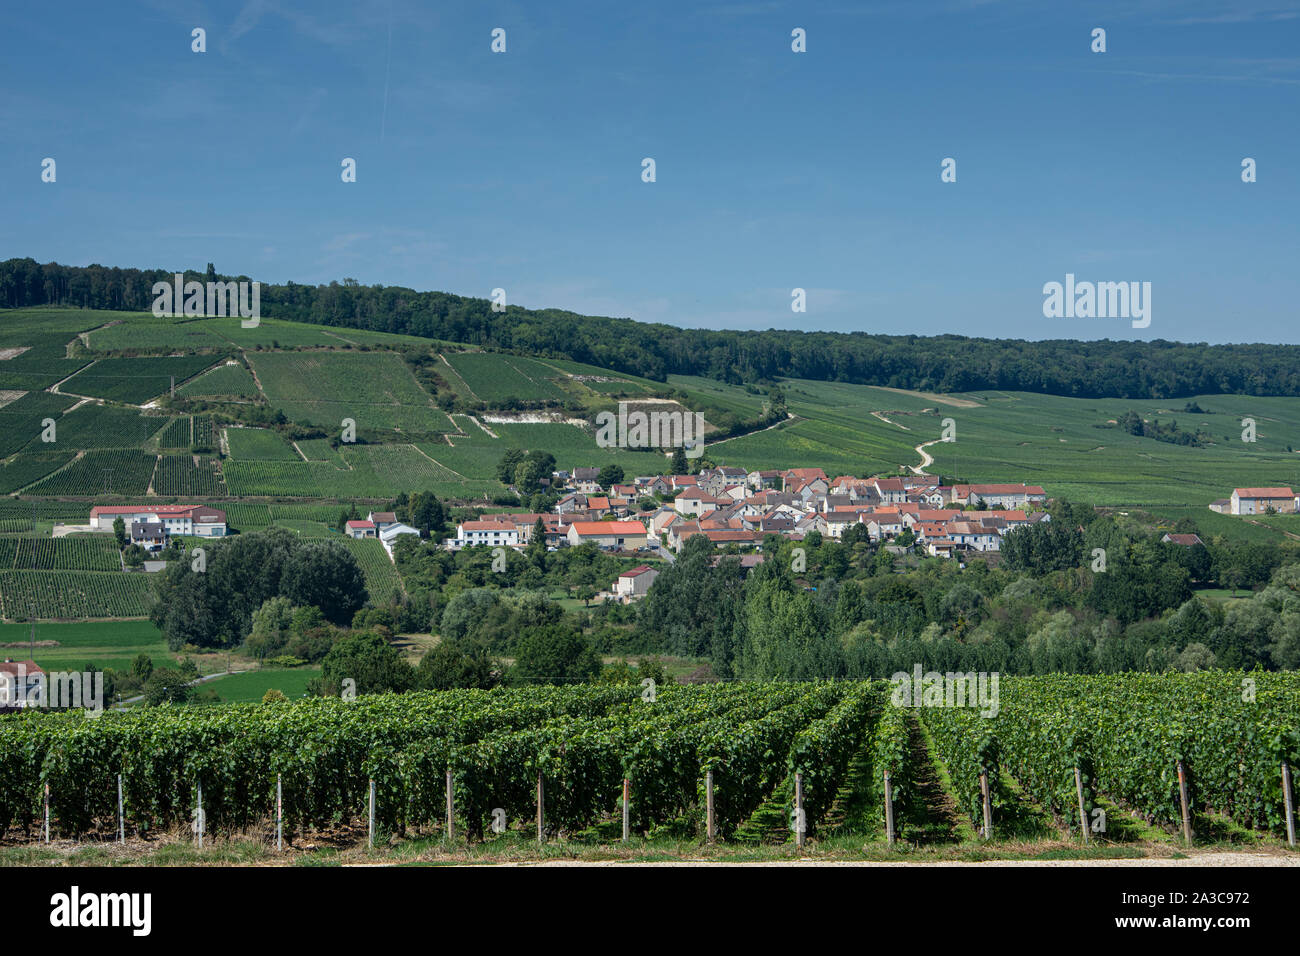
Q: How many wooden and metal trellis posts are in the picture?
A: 15